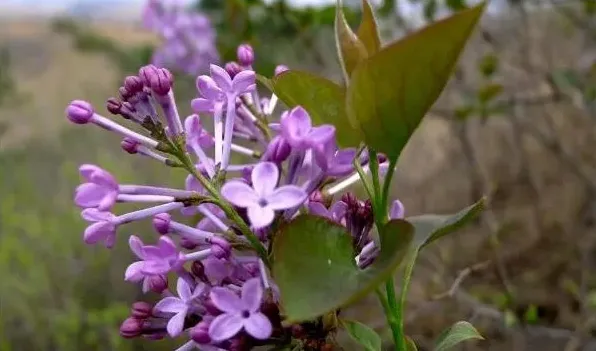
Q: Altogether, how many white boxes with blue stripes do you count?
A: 0